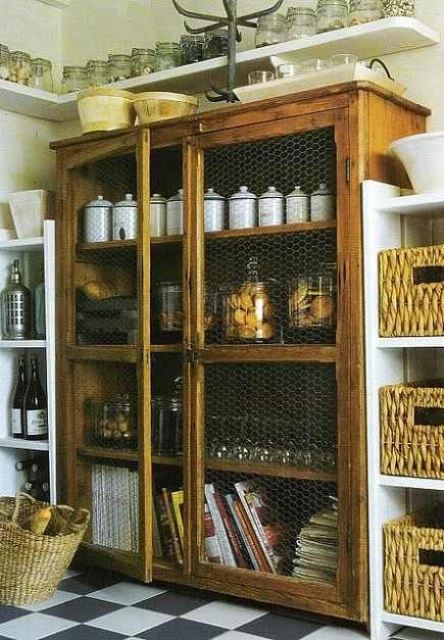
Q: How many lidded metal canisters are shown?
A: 9